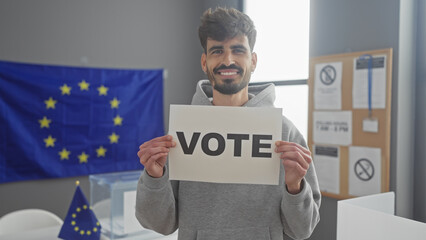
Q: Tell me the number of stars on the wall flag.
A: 12